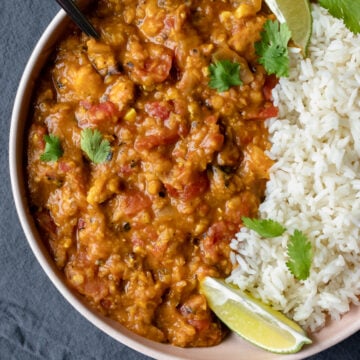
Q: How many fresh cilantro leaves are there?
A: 7